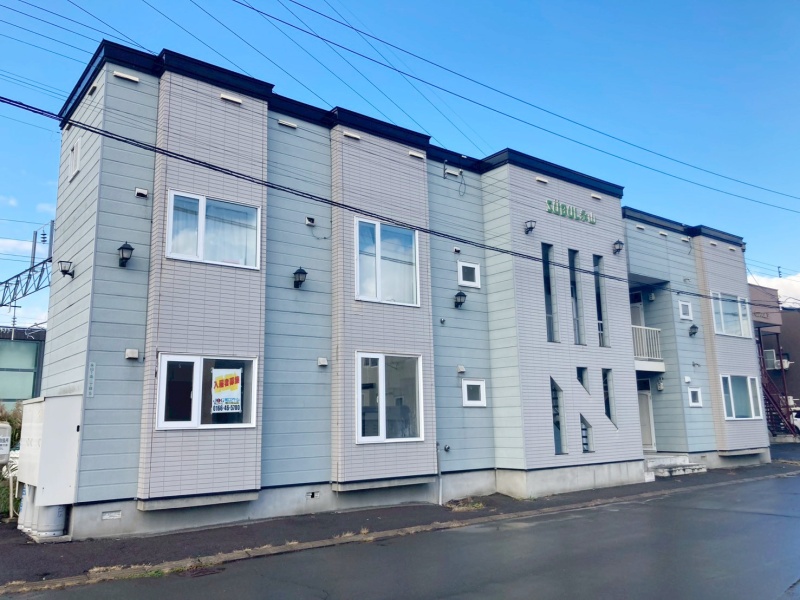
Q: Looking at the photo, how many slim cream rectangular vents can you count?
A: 13